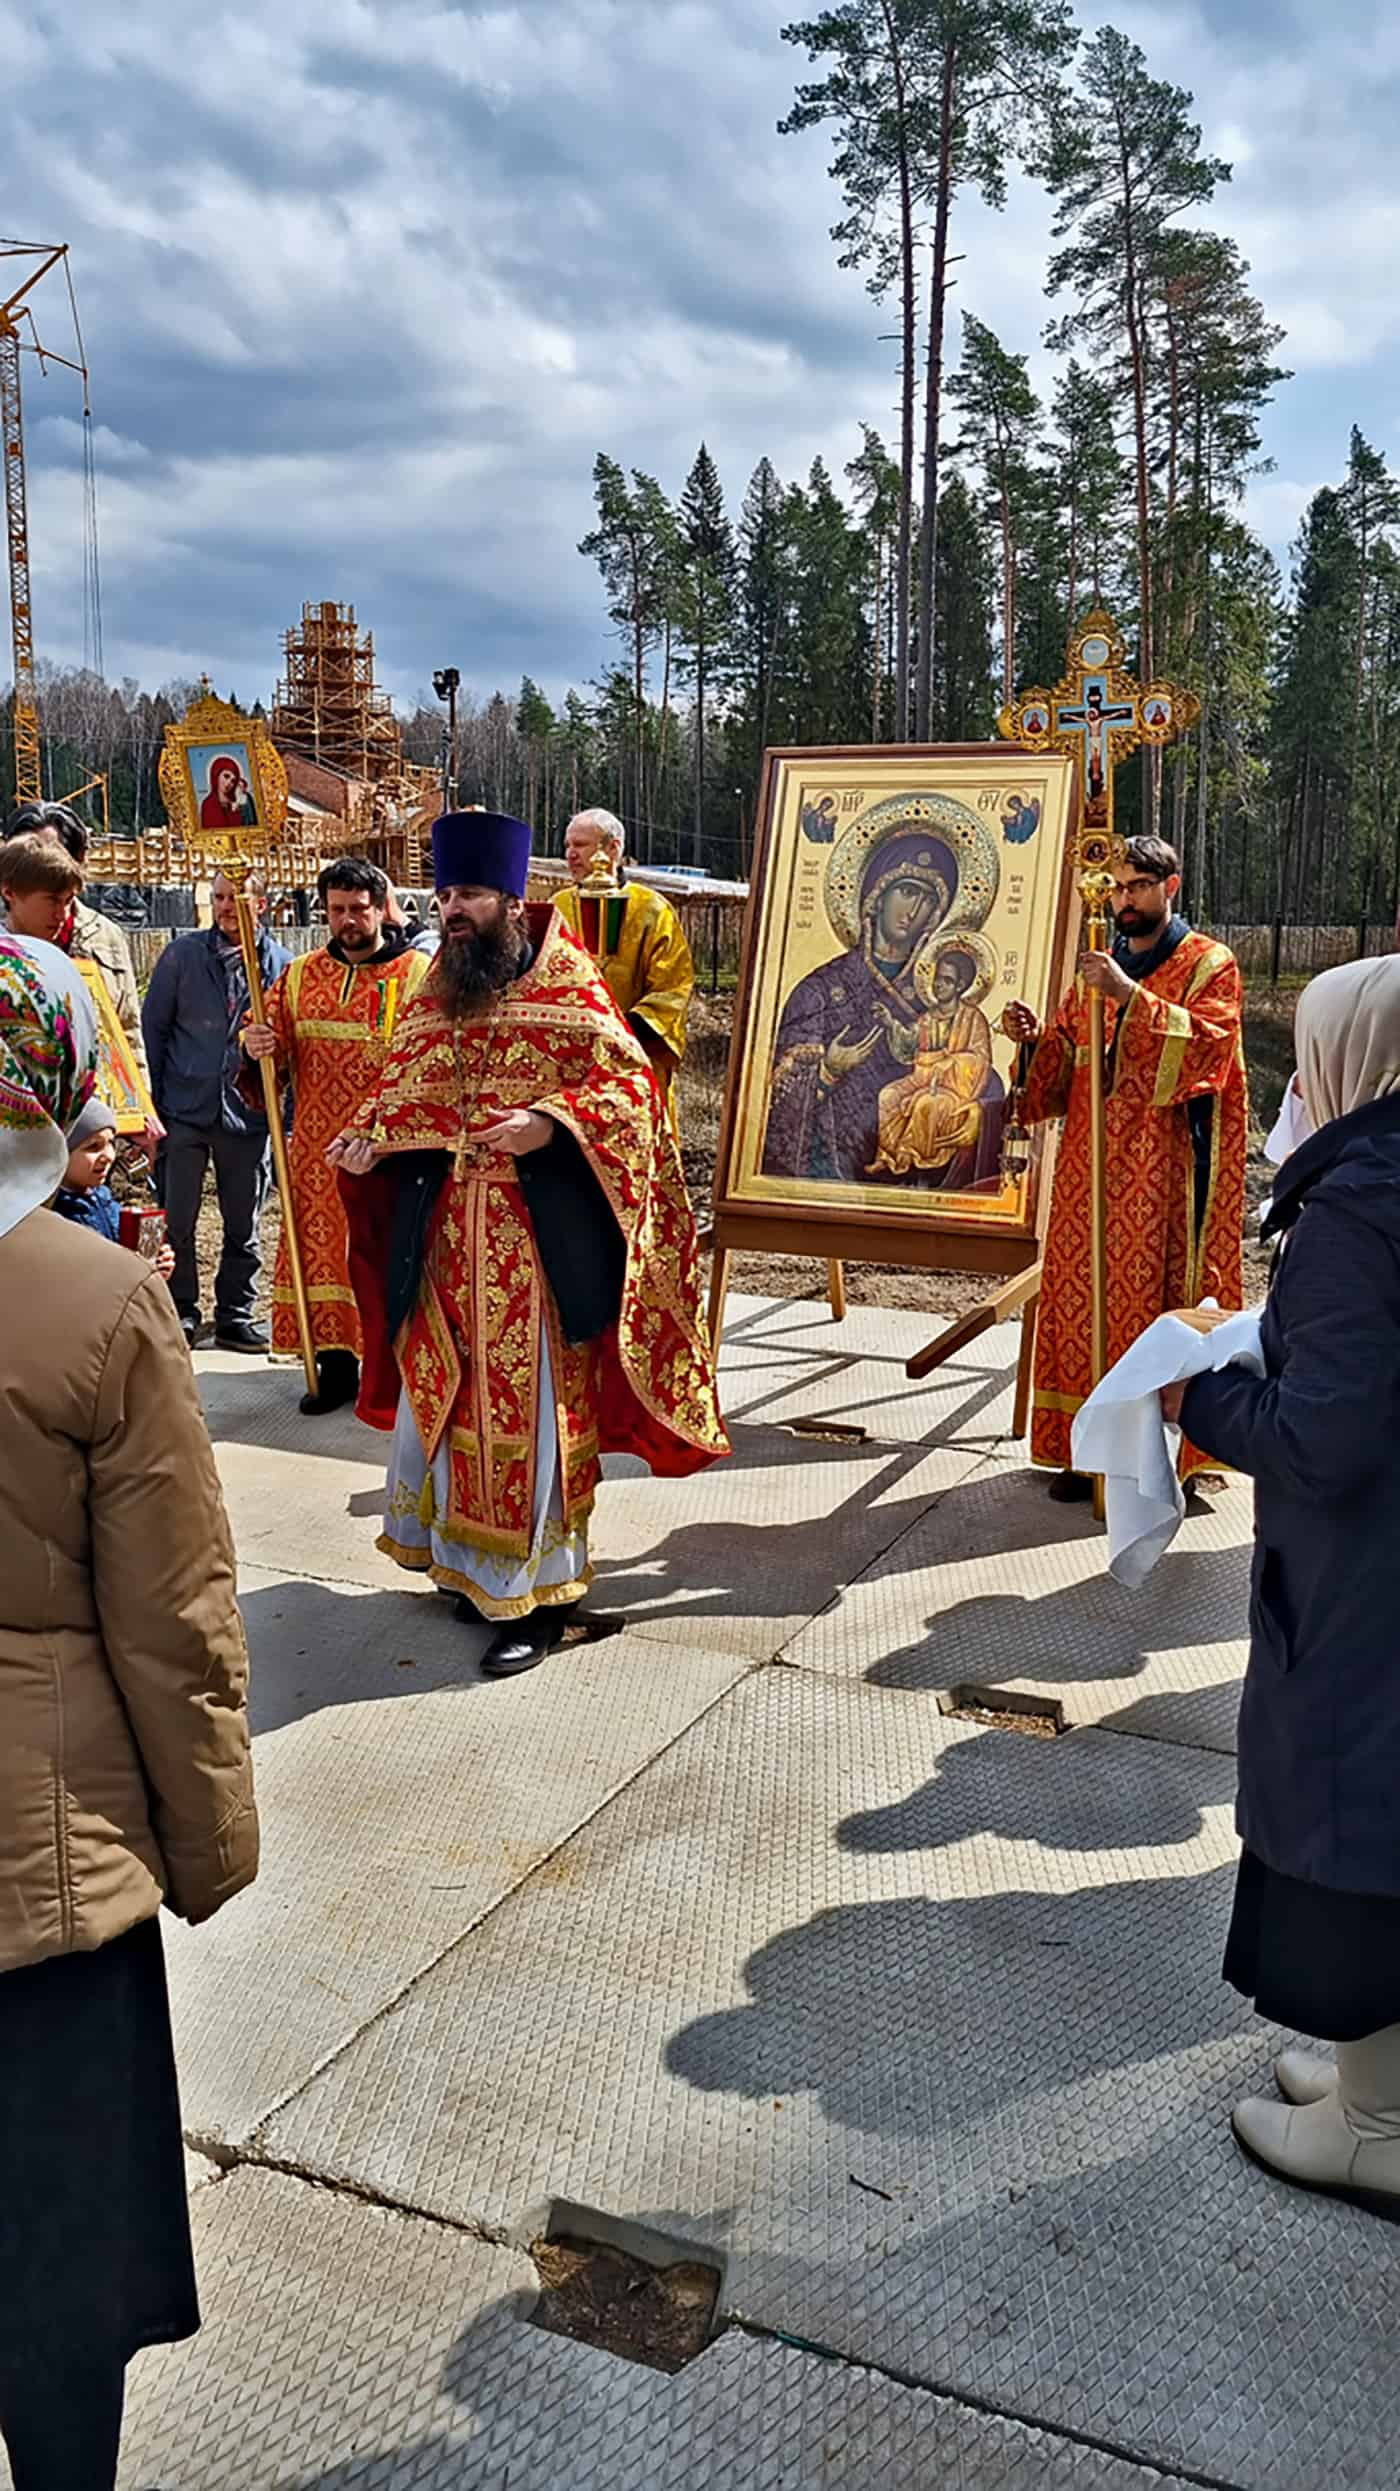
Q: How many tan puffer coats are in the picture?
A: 1